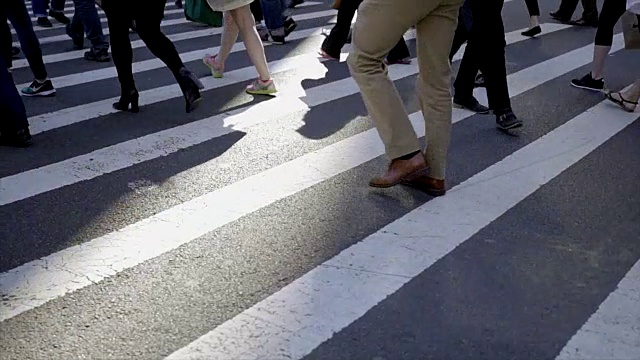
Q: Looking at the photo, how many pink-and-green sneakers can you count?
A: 2